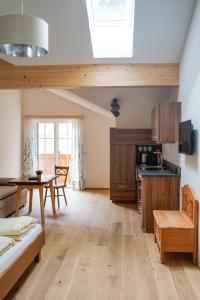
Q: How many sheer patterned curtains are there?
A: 2